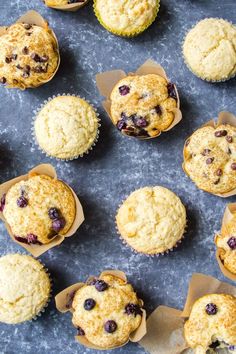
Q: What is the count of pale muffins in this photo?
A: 5